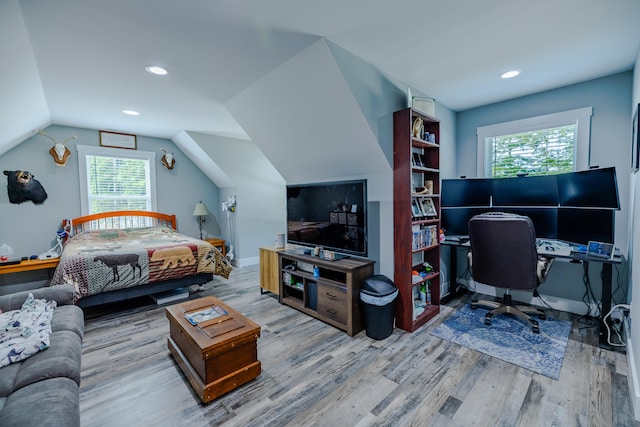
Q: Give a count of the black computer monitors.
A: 6